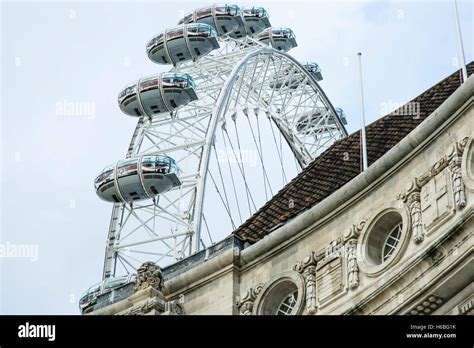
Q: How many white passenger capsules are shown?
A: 9